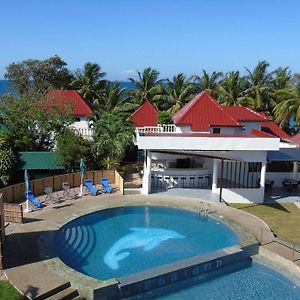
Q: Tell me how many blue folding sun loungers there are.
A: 3